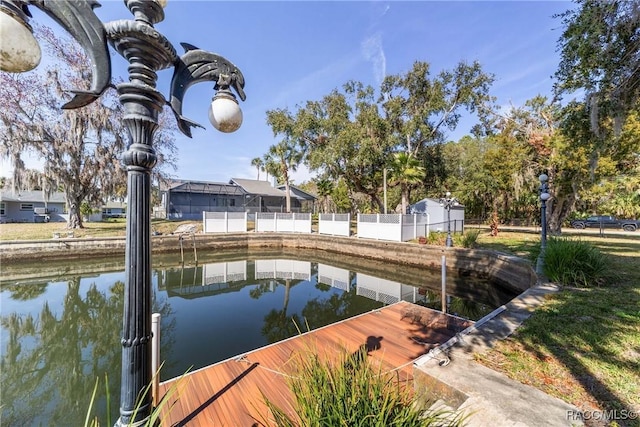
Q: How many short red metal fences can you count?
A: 0